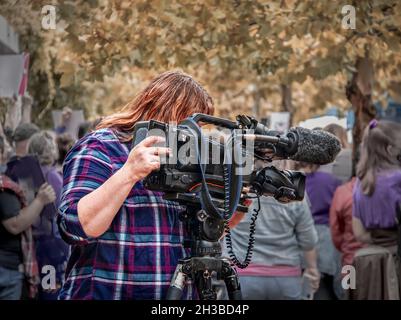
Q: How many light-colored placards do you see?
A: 3